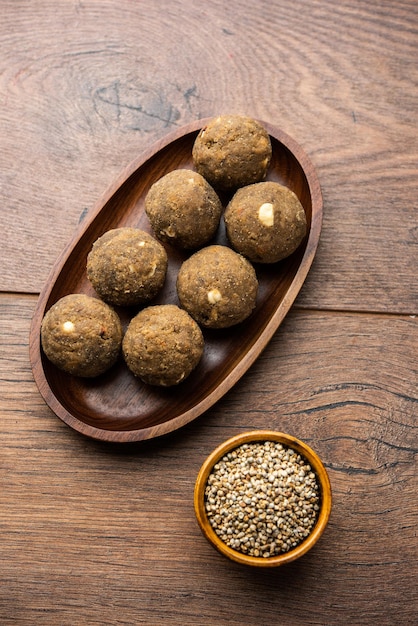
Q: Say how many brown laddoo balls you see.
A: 7